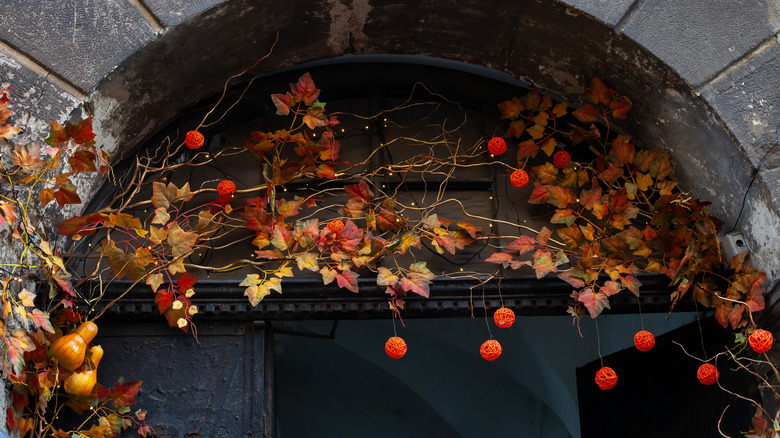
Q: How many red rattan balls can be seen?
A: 13